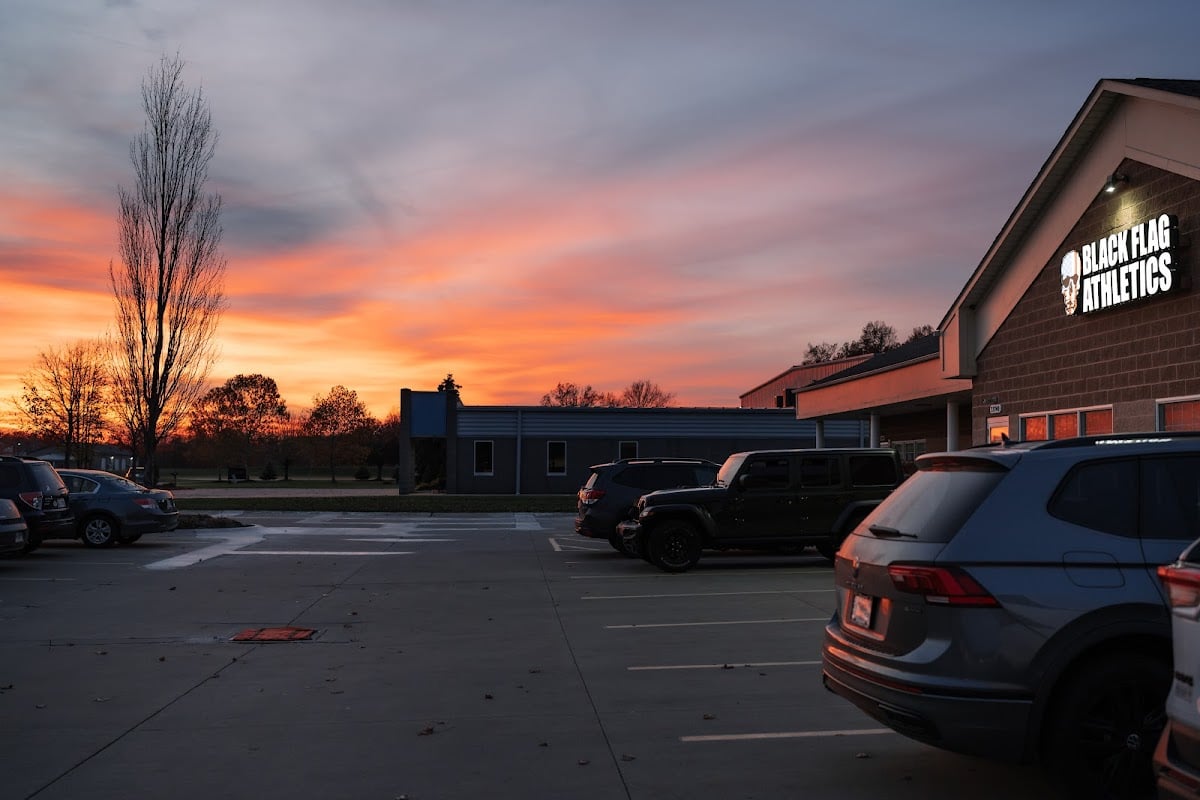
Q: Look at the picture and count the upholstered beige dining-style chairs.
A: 0